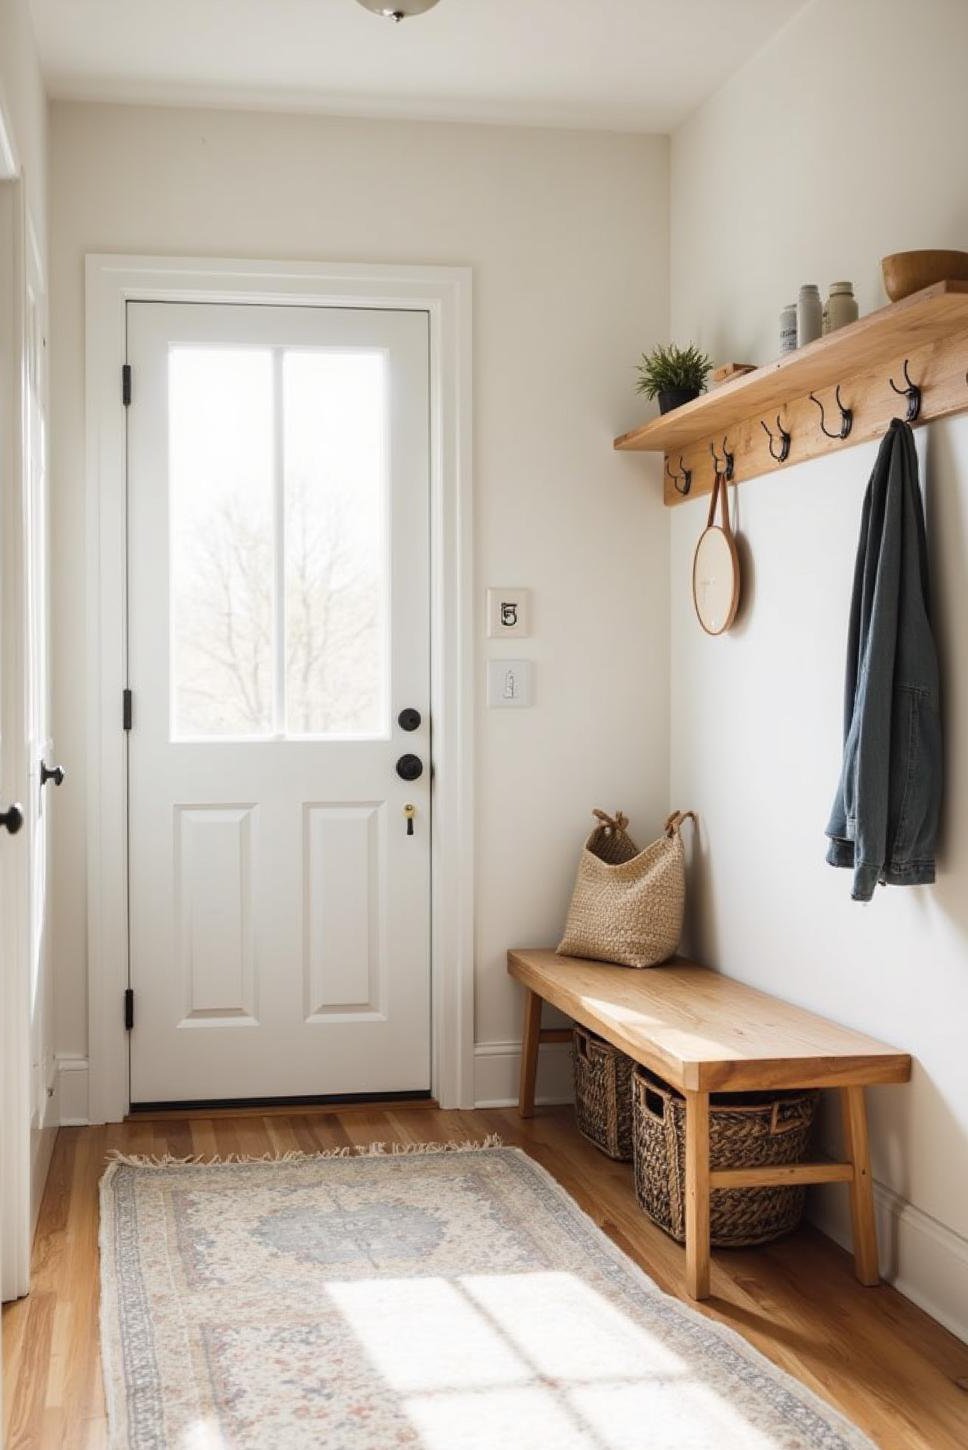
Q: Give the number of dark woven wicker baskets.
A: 2